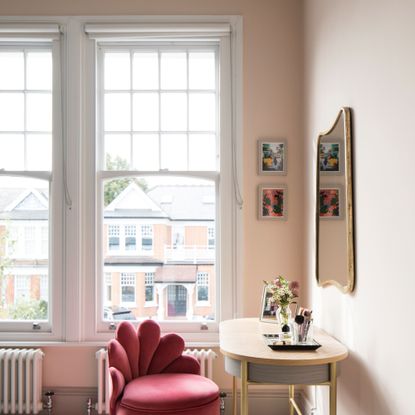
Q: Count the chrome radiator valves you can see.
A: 3